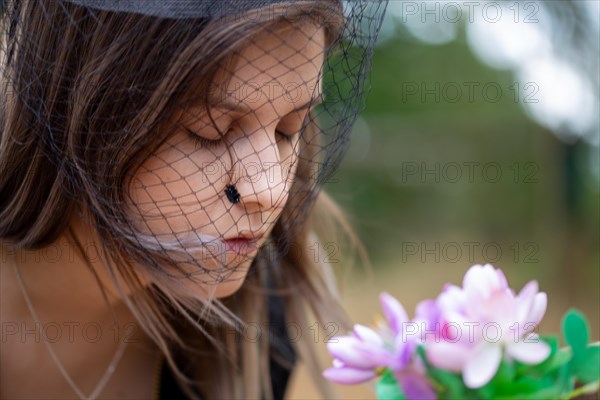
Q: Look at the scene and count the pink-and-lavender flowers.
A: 2